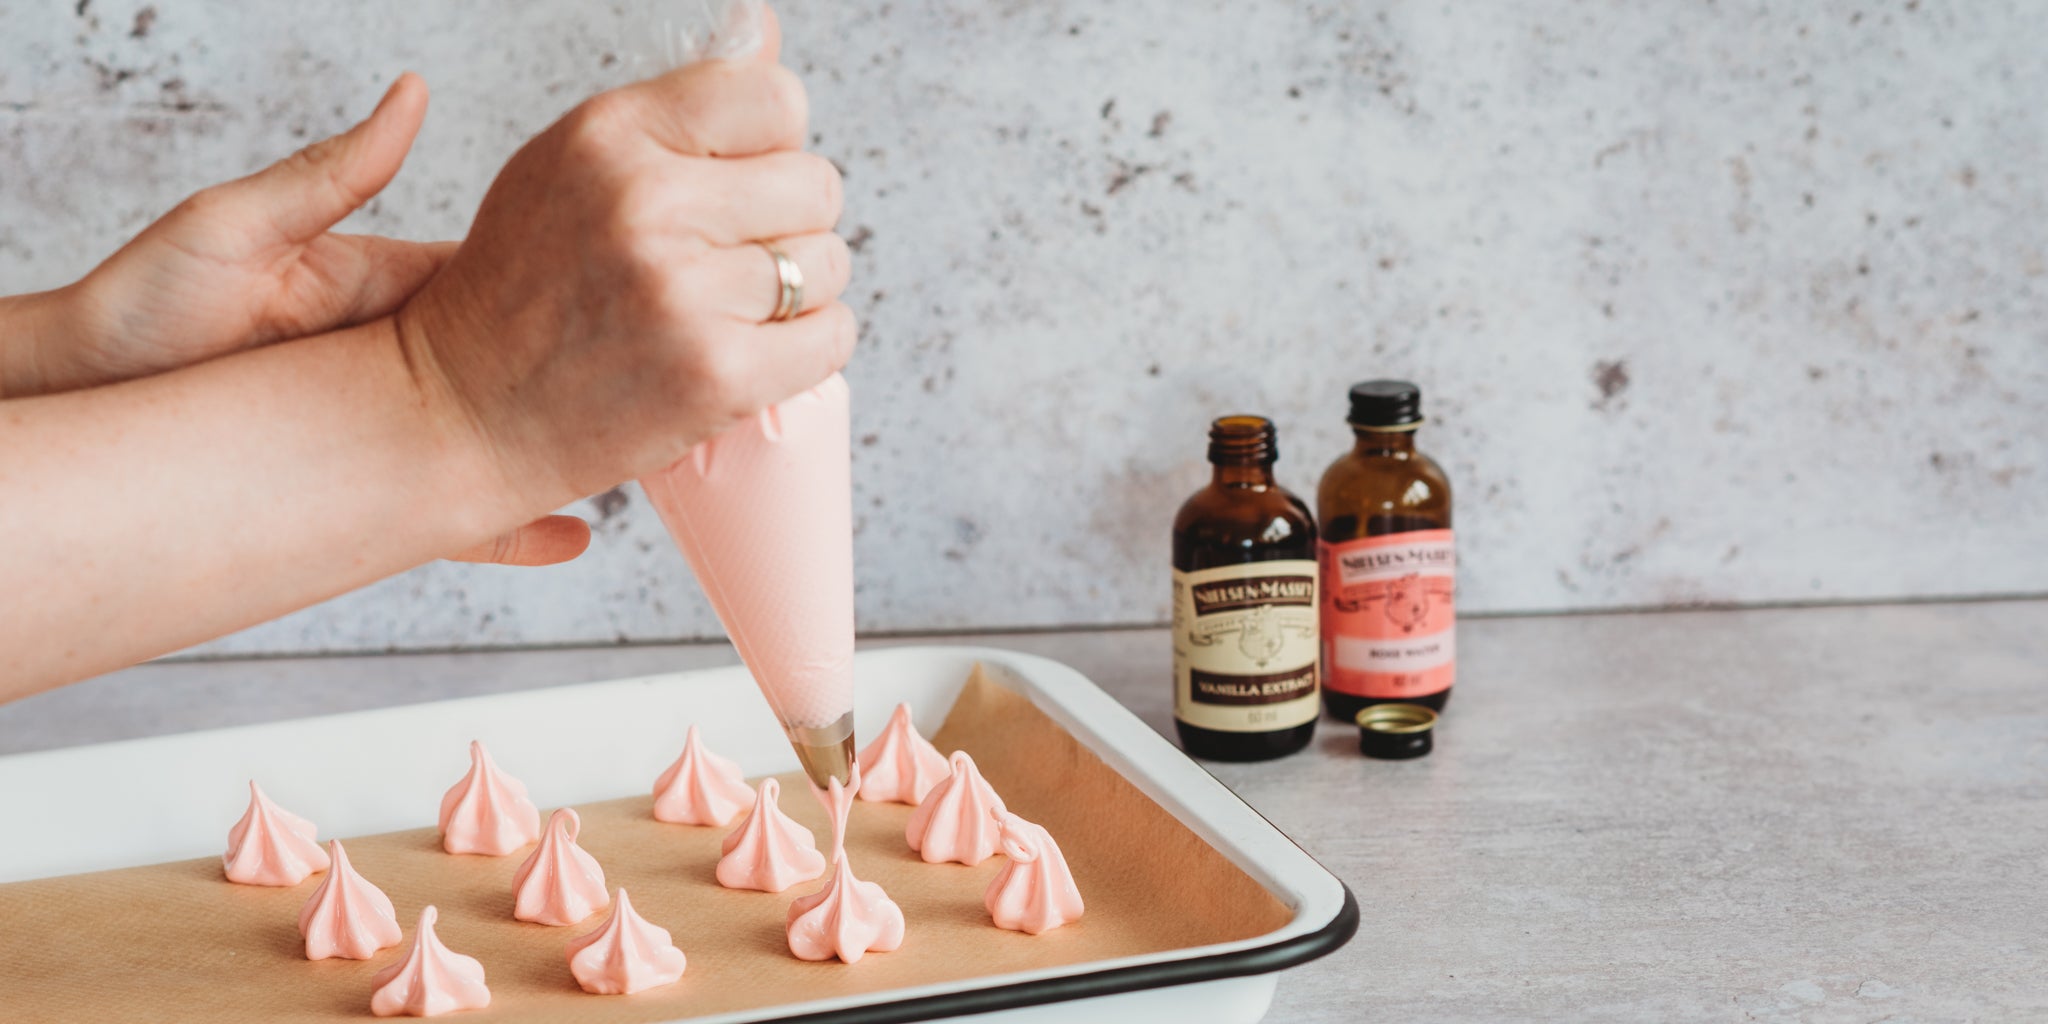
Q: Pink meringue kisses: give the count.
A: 12